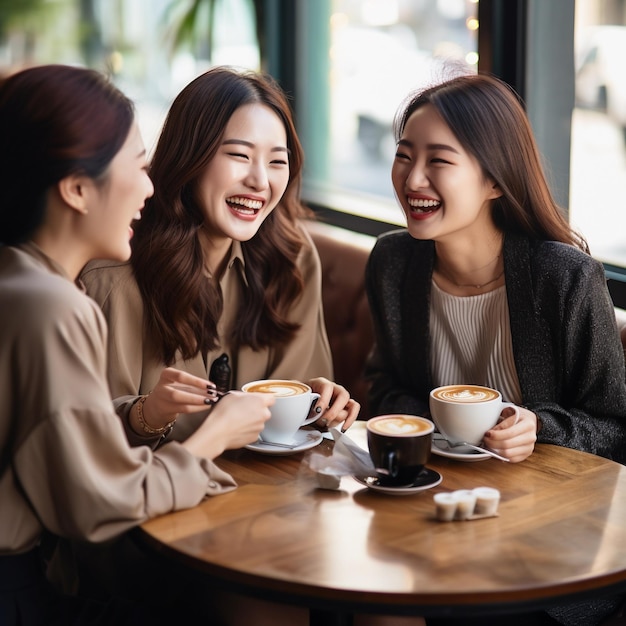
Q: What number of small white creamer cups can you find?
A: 3